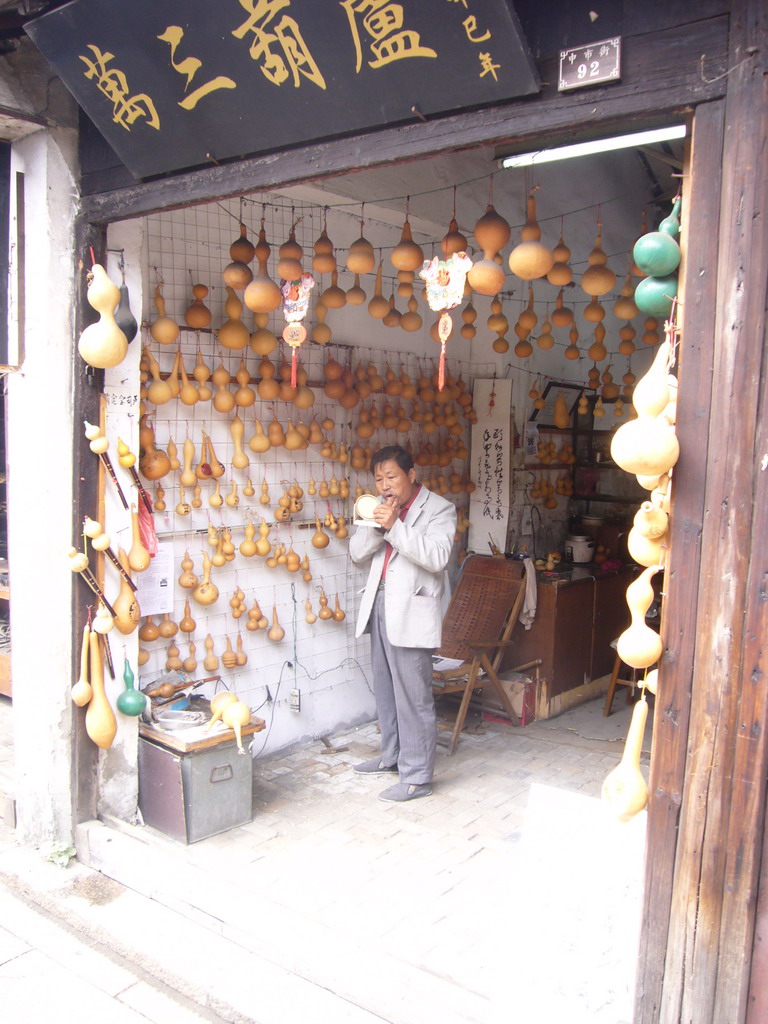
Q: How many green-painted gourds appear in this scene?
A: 3